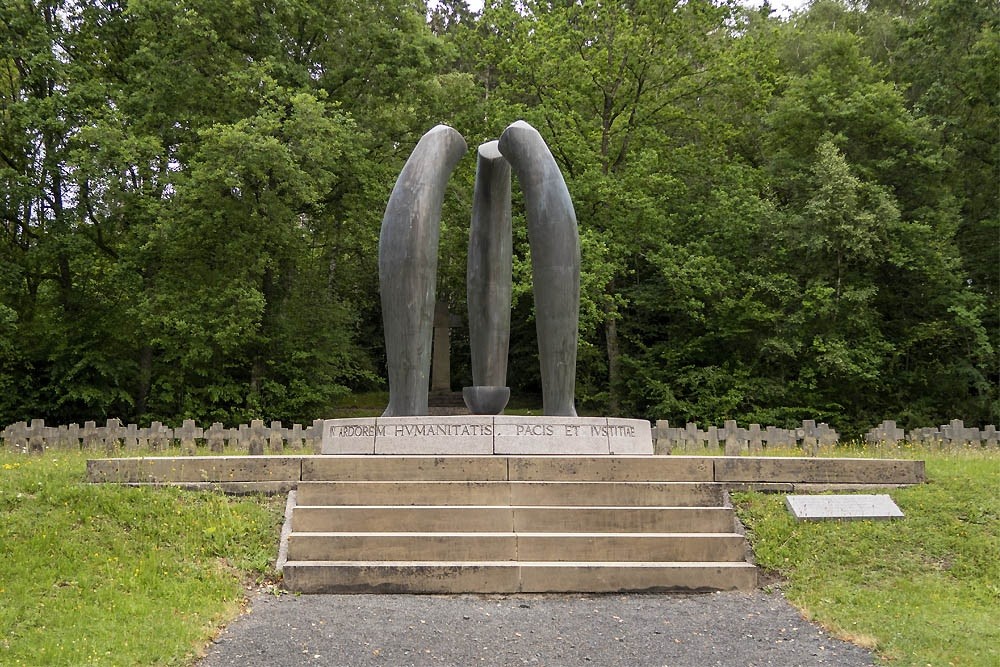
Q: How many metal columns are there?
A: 3